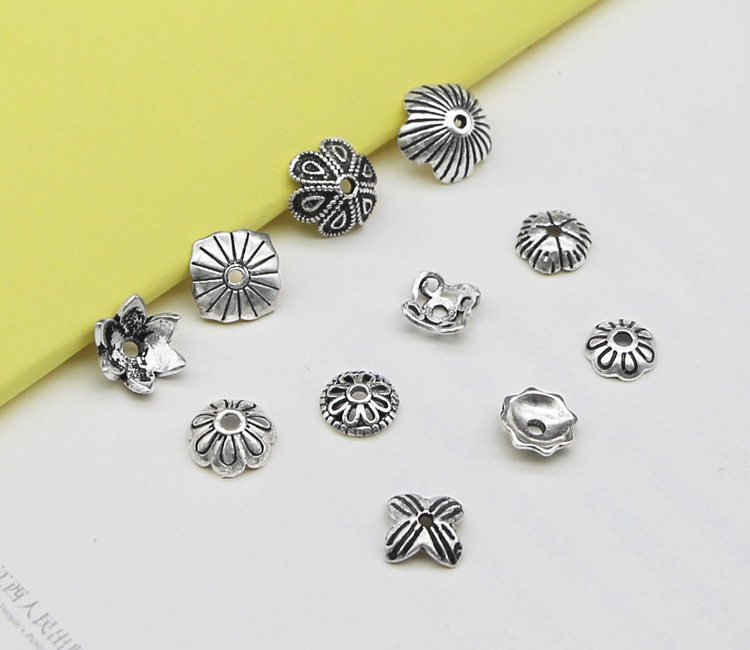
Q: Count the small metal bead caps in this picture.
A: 11